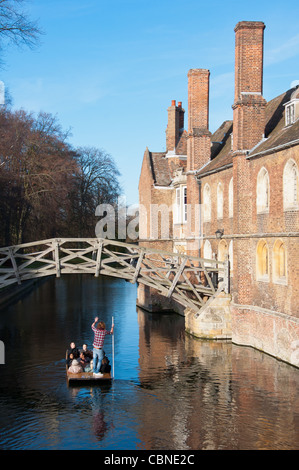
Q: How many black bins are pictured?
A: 0